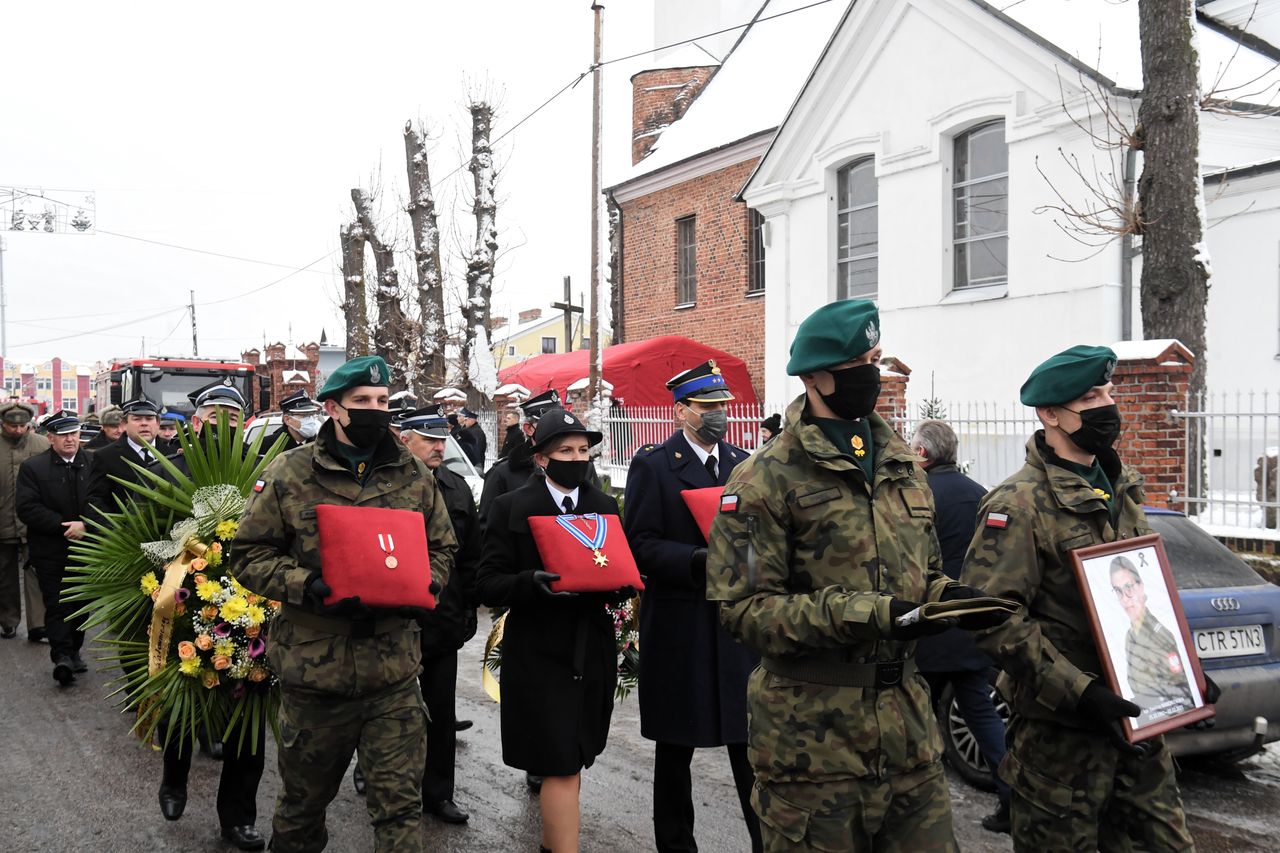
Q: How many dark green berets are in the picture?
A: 3